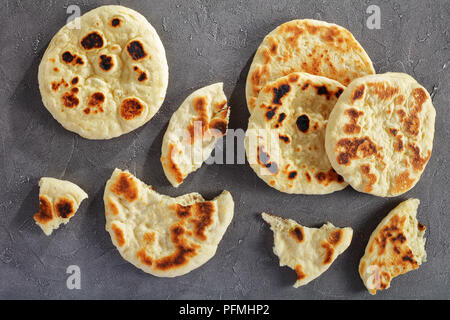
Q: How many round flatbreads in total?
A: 4